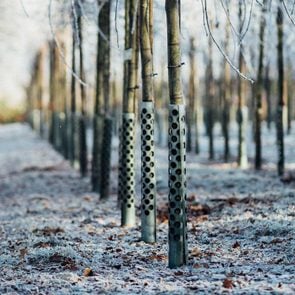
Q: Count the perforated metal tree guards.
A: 3